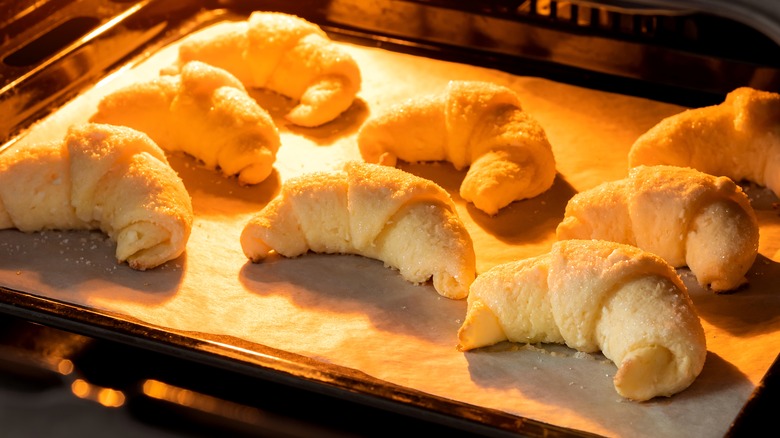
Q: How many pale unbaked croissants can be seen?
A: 8